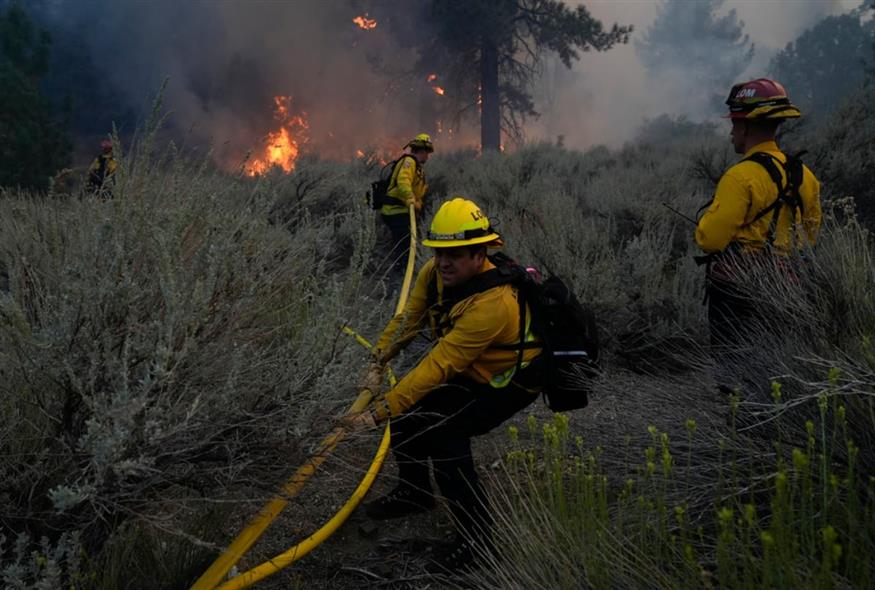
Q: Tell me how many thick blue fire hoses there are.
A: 0